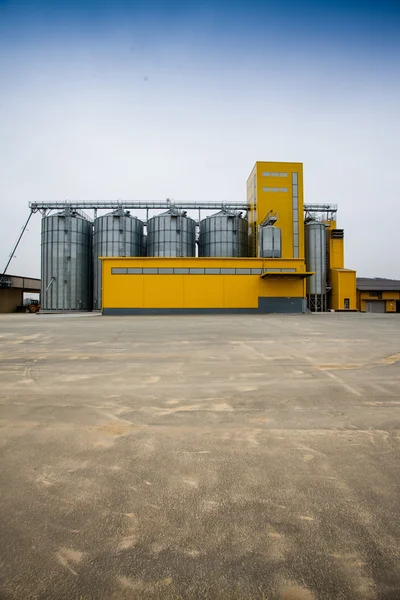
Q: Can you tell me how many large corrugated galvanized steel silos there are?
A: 4